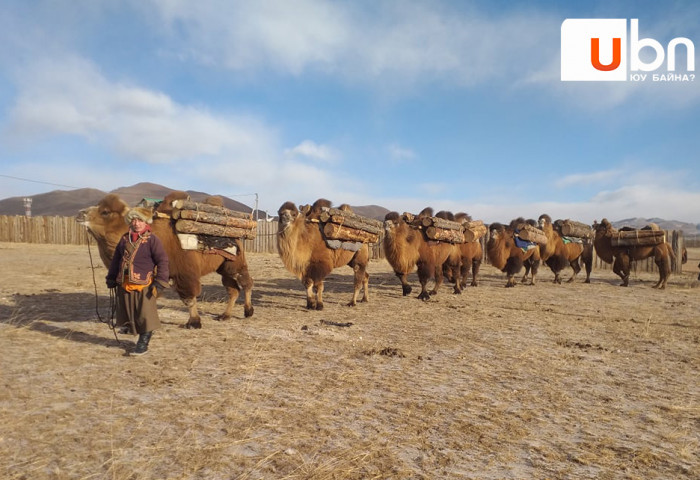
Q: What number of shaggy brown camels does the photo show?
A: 7